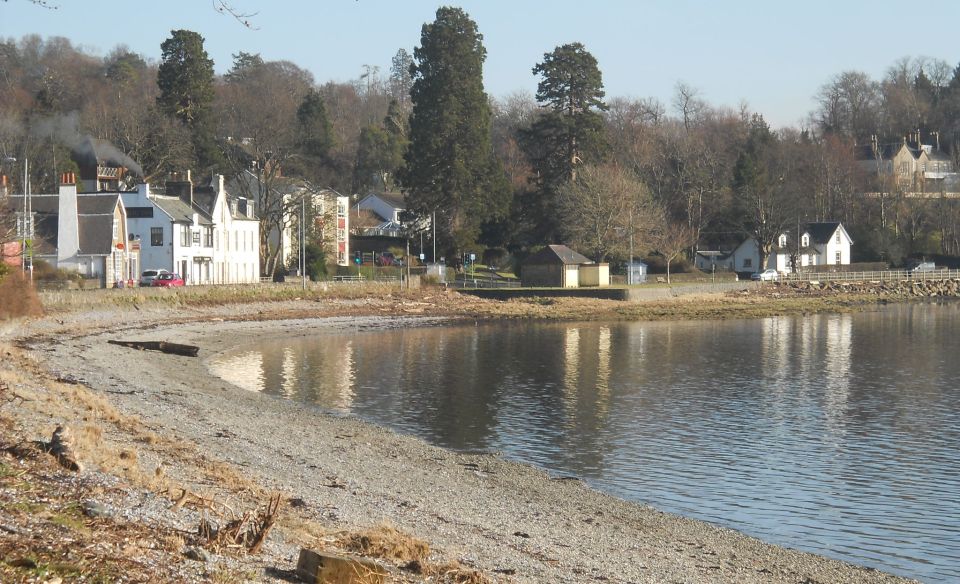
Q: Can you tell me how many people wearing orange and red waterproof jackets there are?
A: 0